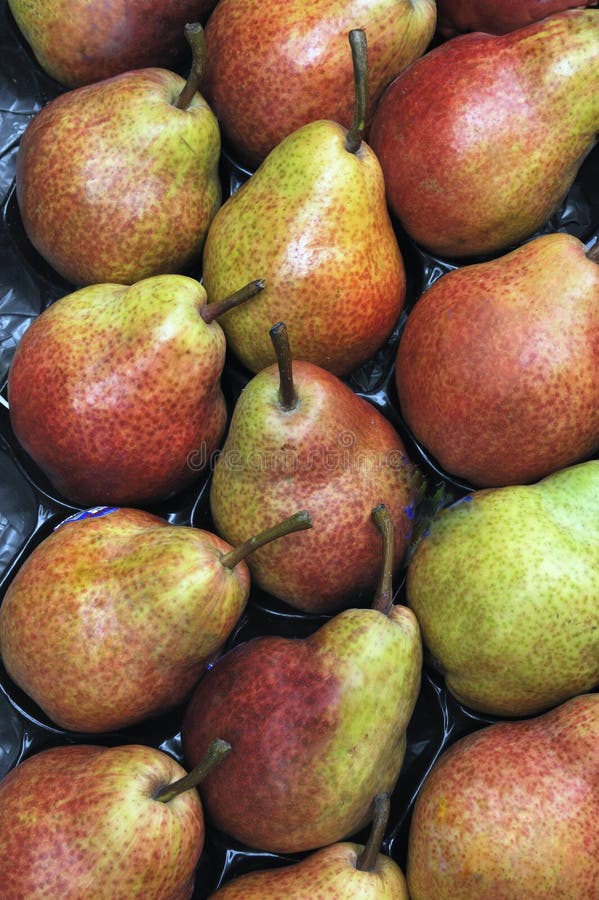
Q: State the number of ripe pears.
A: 14